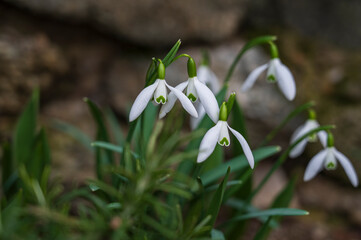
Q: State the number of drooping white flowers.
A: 7